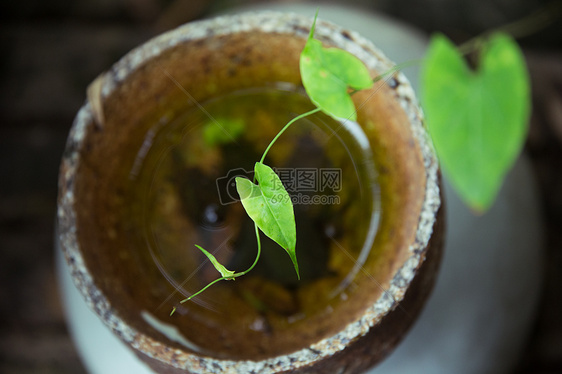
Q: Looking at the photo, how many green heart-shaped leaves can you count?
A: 3